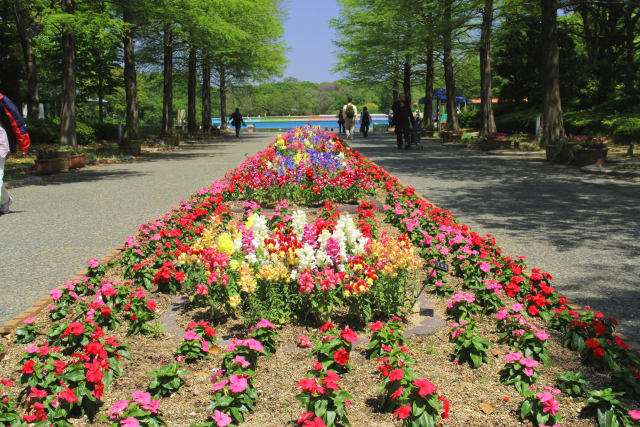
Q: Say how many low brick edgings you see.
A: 2